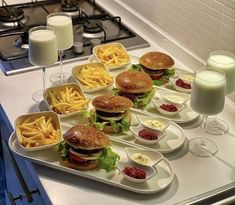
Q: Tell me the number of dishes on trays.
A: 12